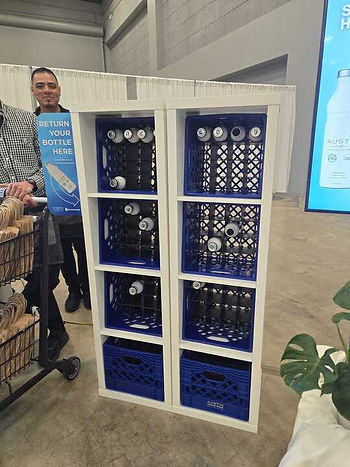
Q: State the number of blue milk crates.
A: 8